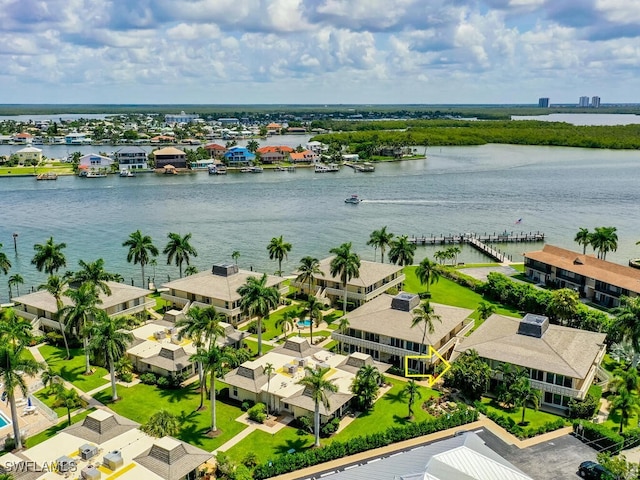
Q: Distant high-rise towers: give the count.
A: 3